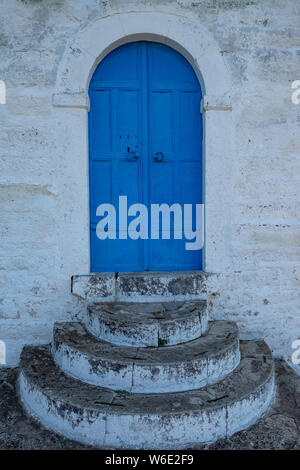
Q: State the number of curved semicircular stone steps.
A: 3